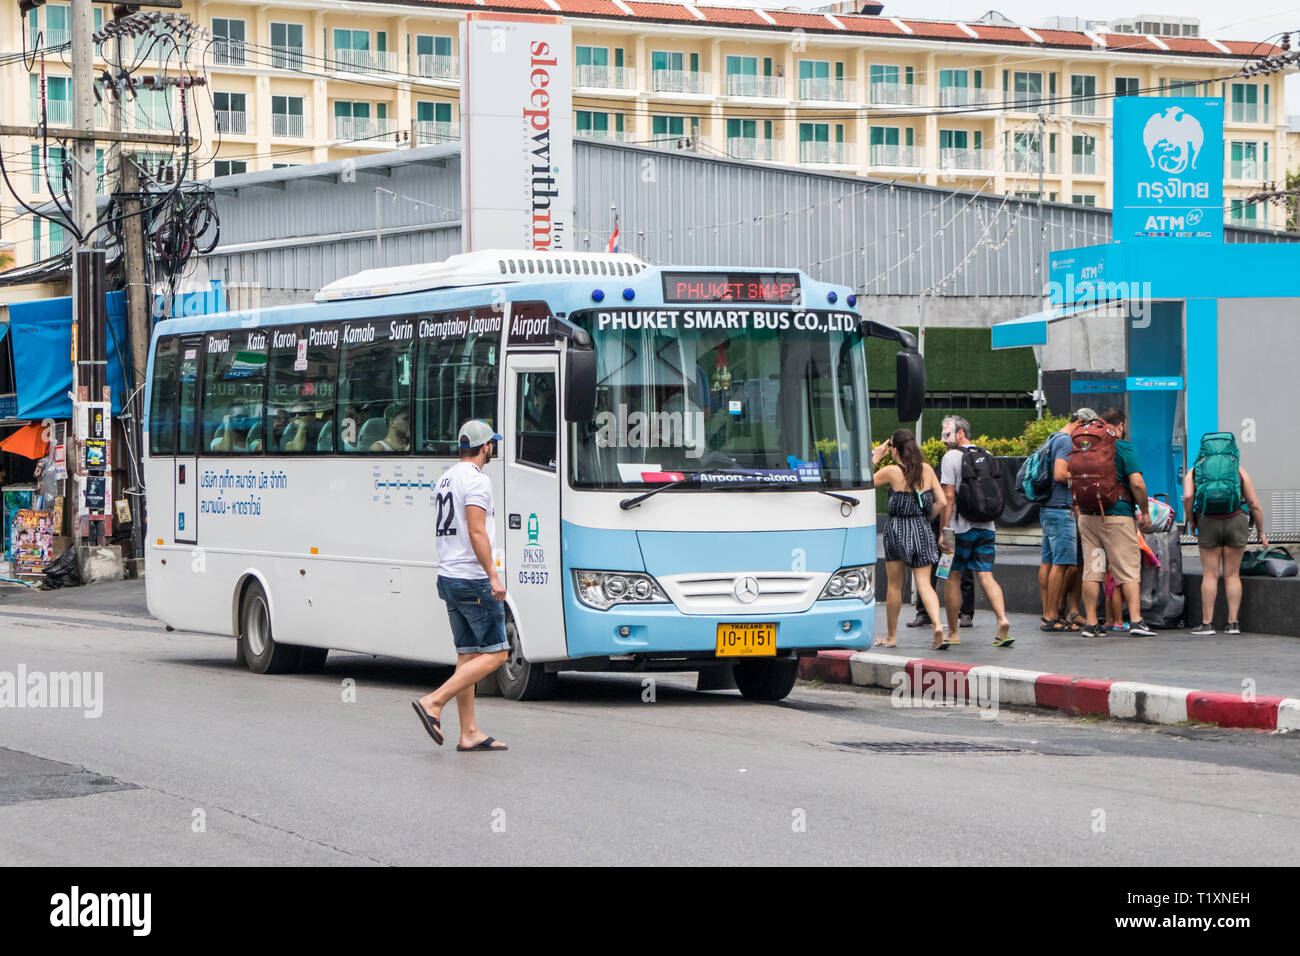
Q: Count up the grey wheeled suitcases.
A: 1